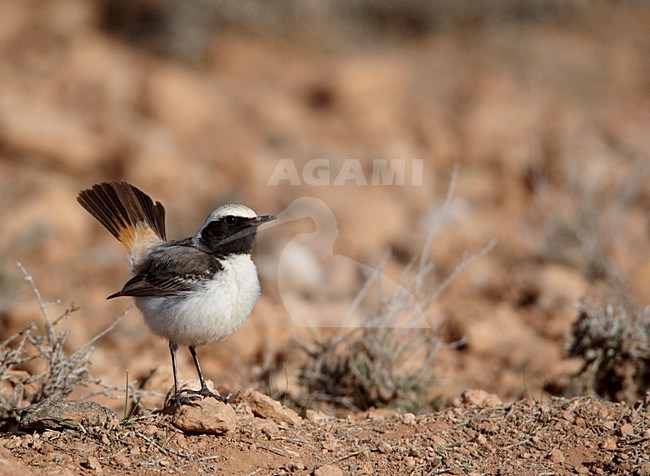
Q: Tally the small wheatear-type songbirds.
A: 1